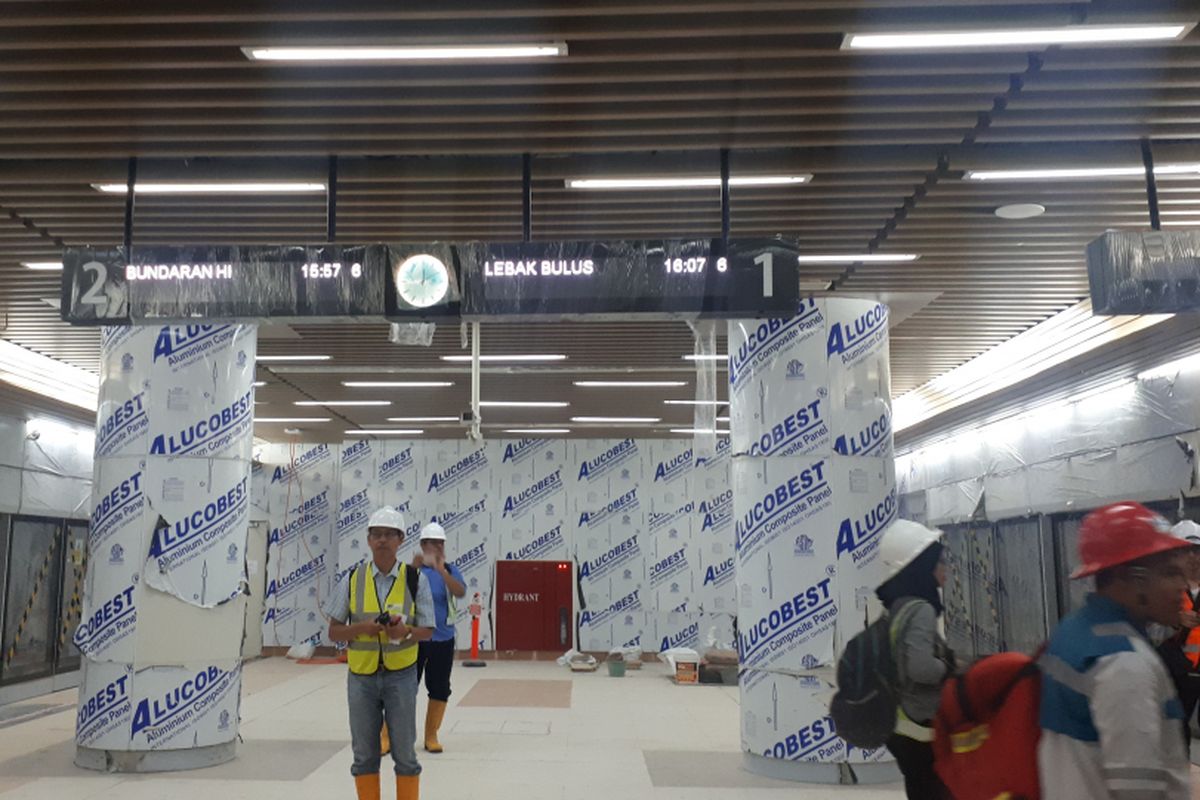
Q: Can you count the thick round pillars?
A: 2